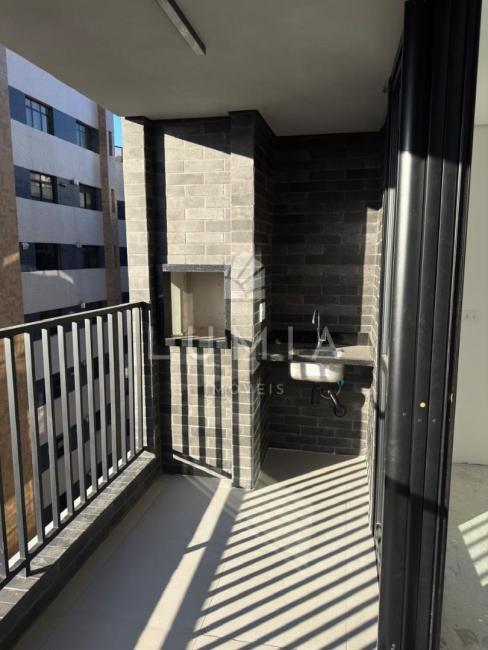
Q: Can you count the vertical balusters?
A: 12